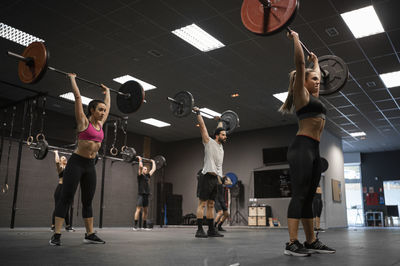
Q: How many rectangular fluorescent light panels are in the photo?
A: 10